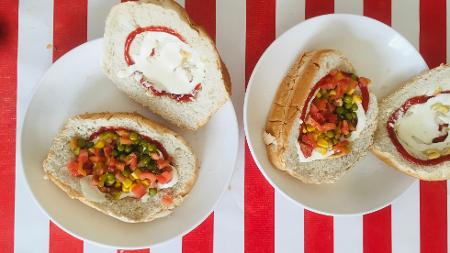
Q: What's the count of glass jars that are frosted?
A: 0